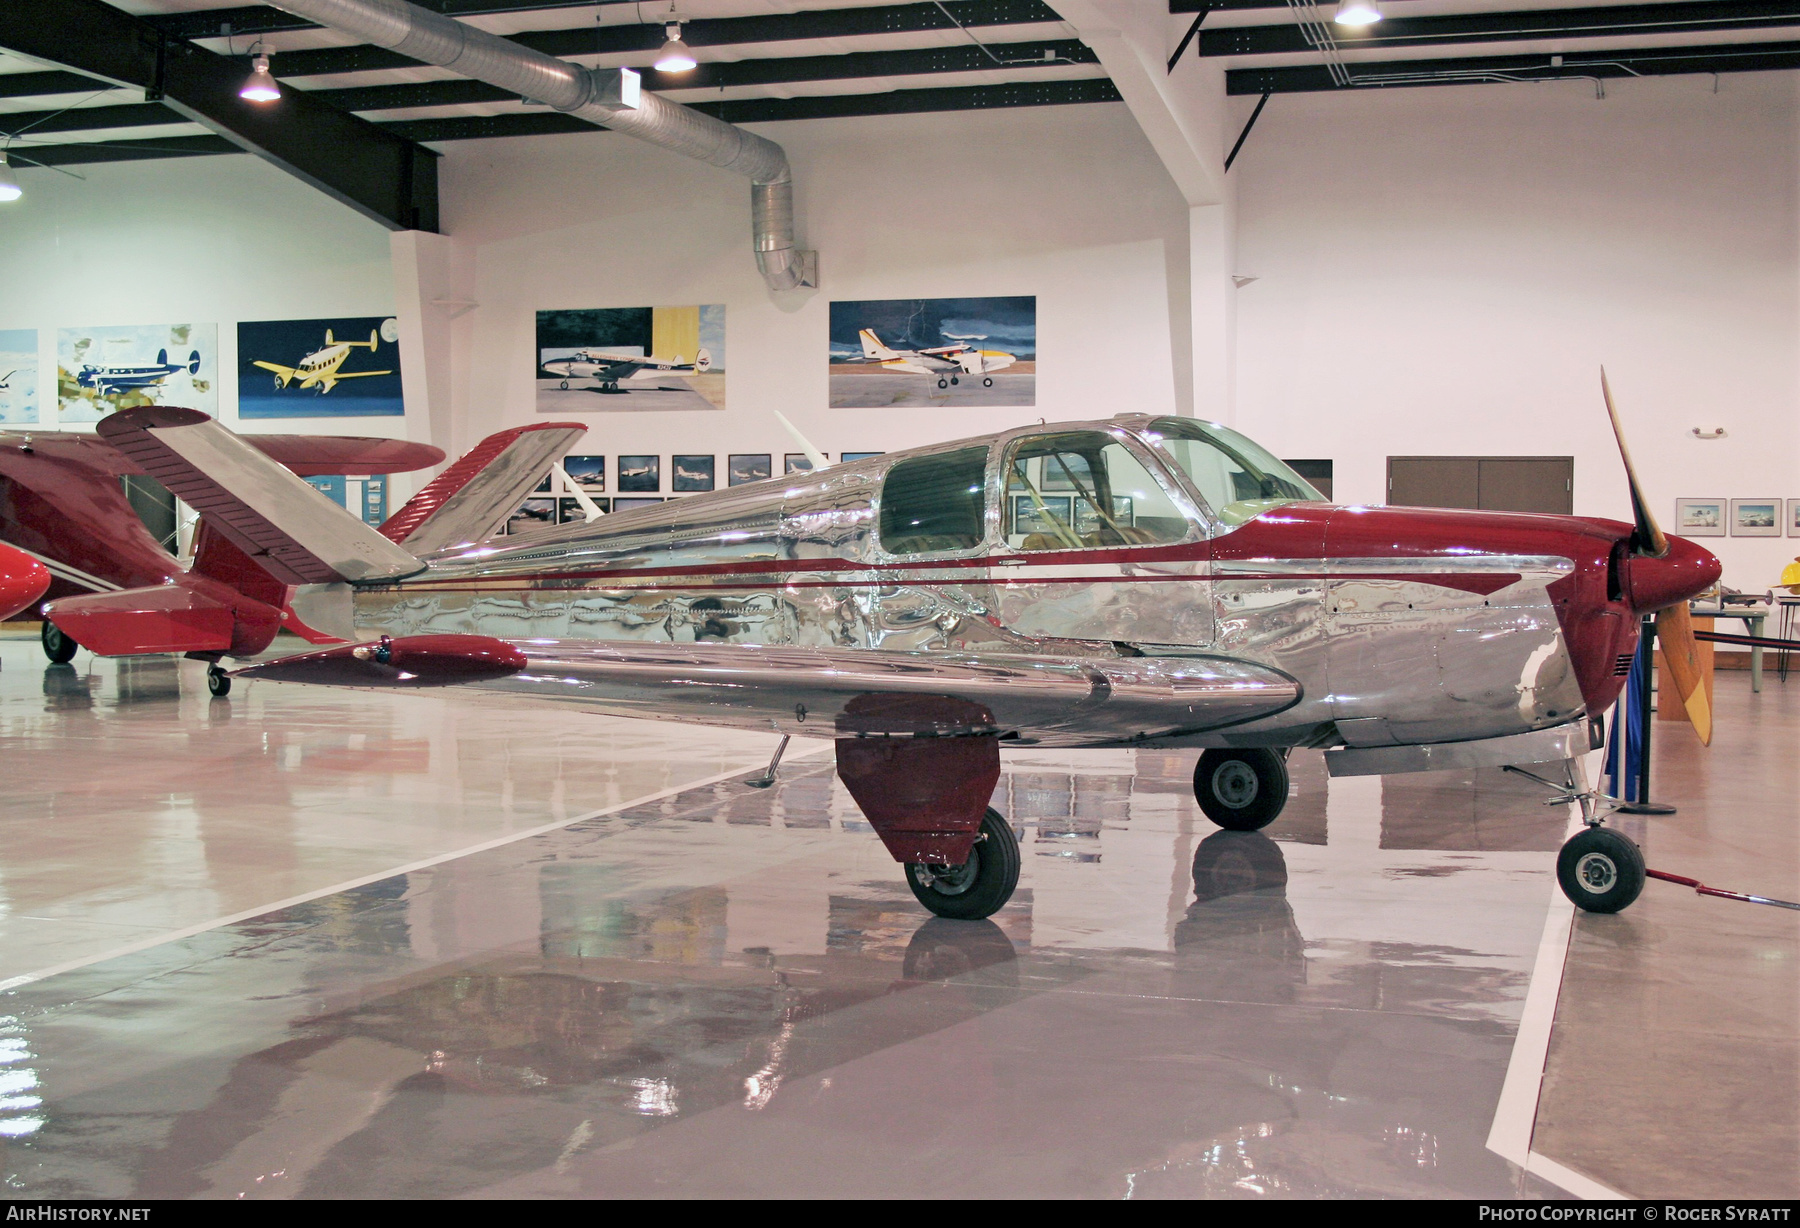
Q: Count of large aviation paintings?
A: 5